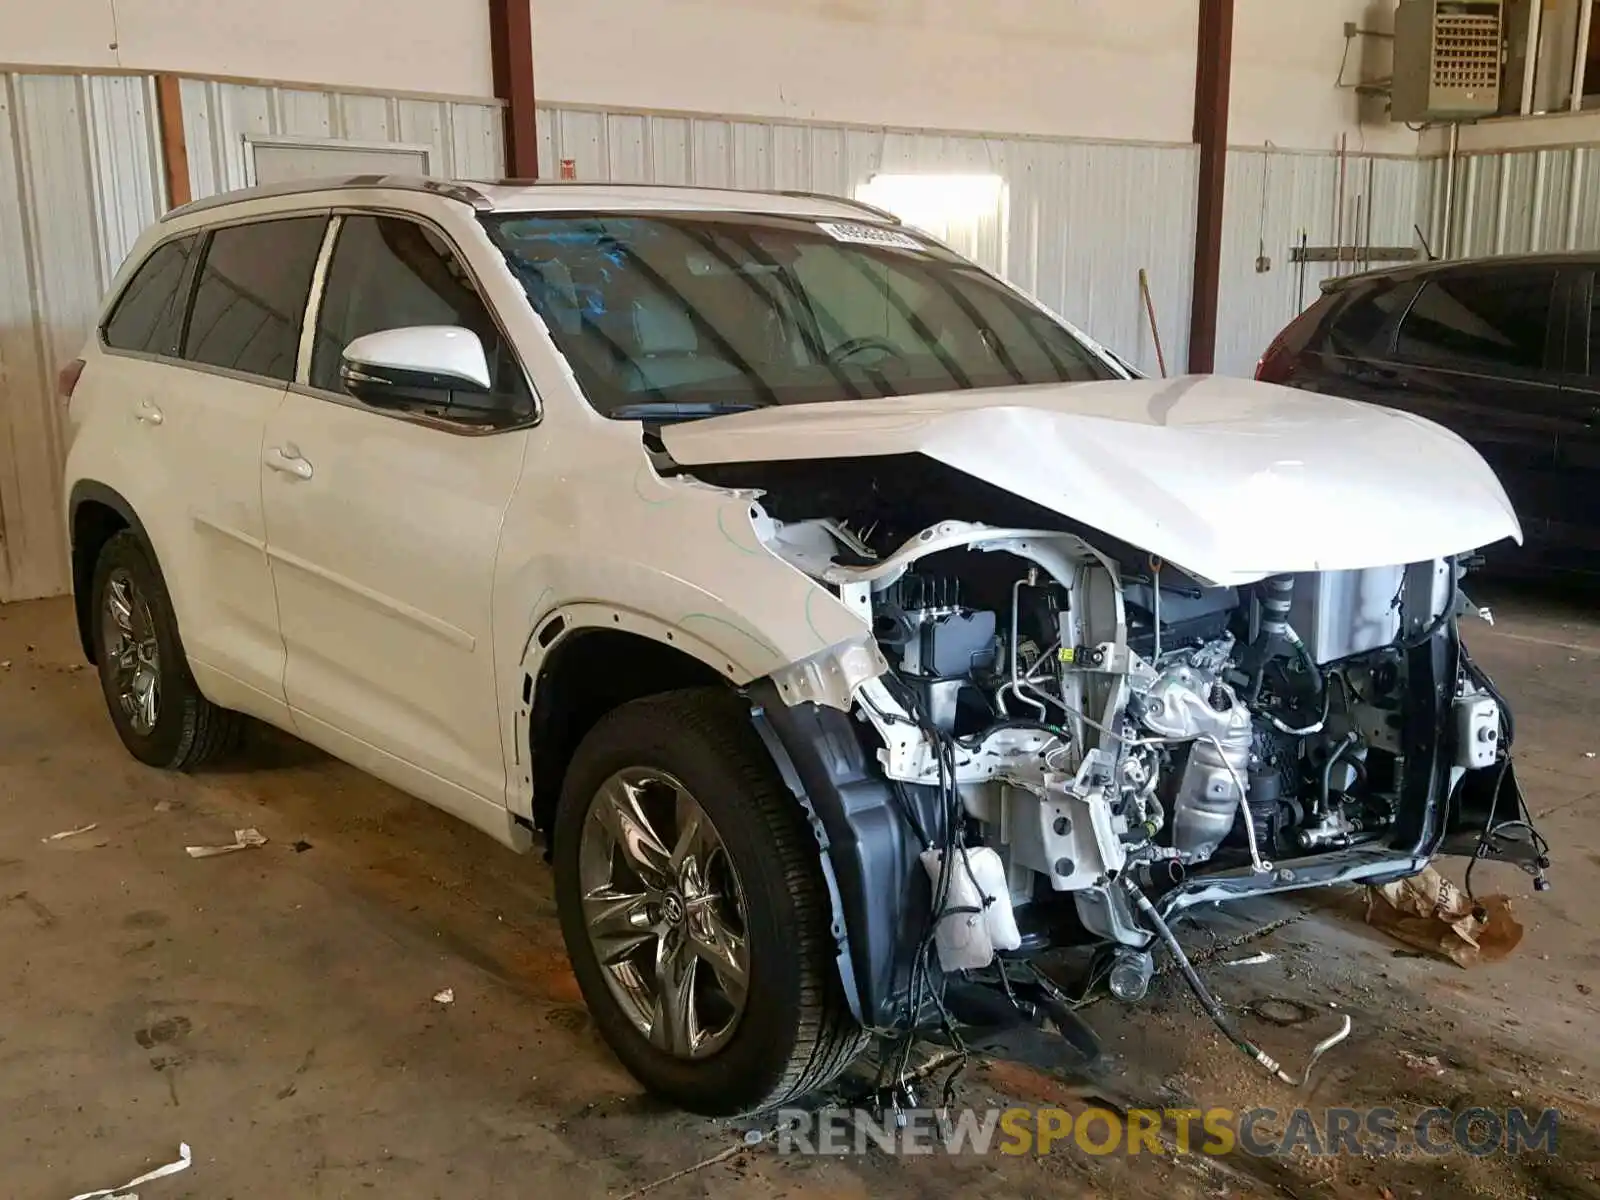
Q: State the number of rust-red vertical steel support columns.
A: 2